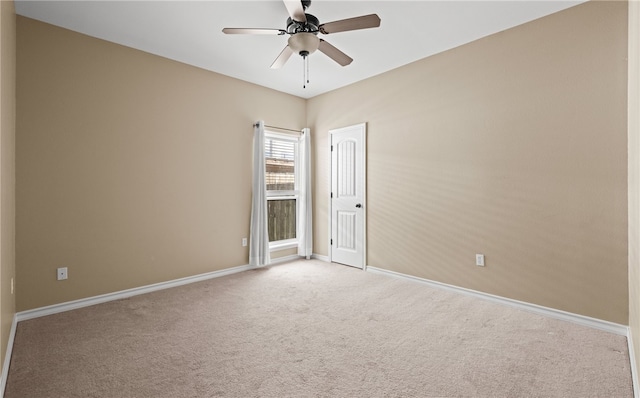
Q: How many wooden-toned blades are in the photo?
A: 5